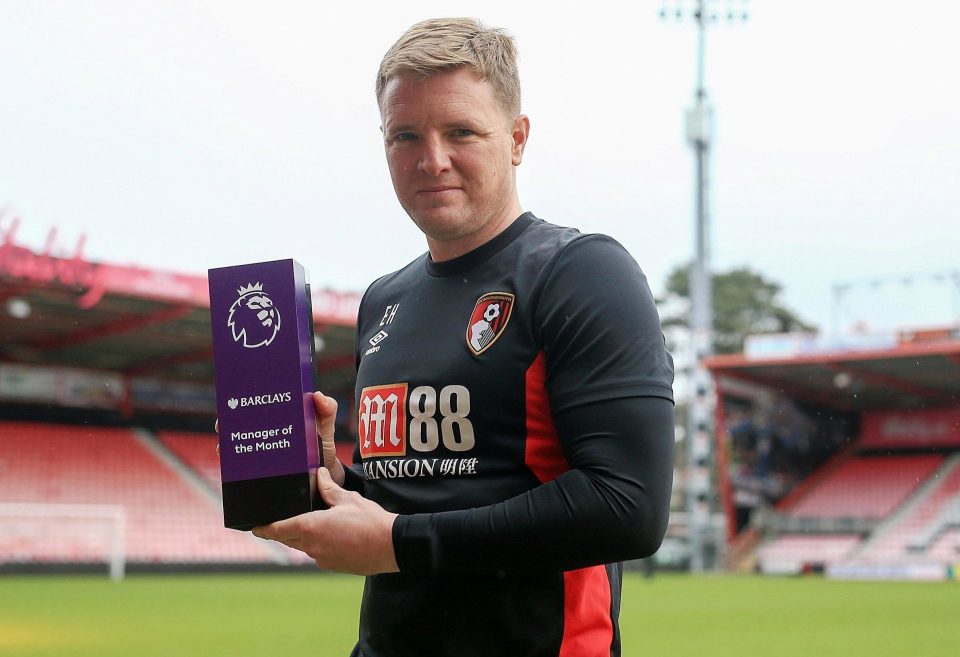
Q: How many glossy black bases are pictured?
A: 1